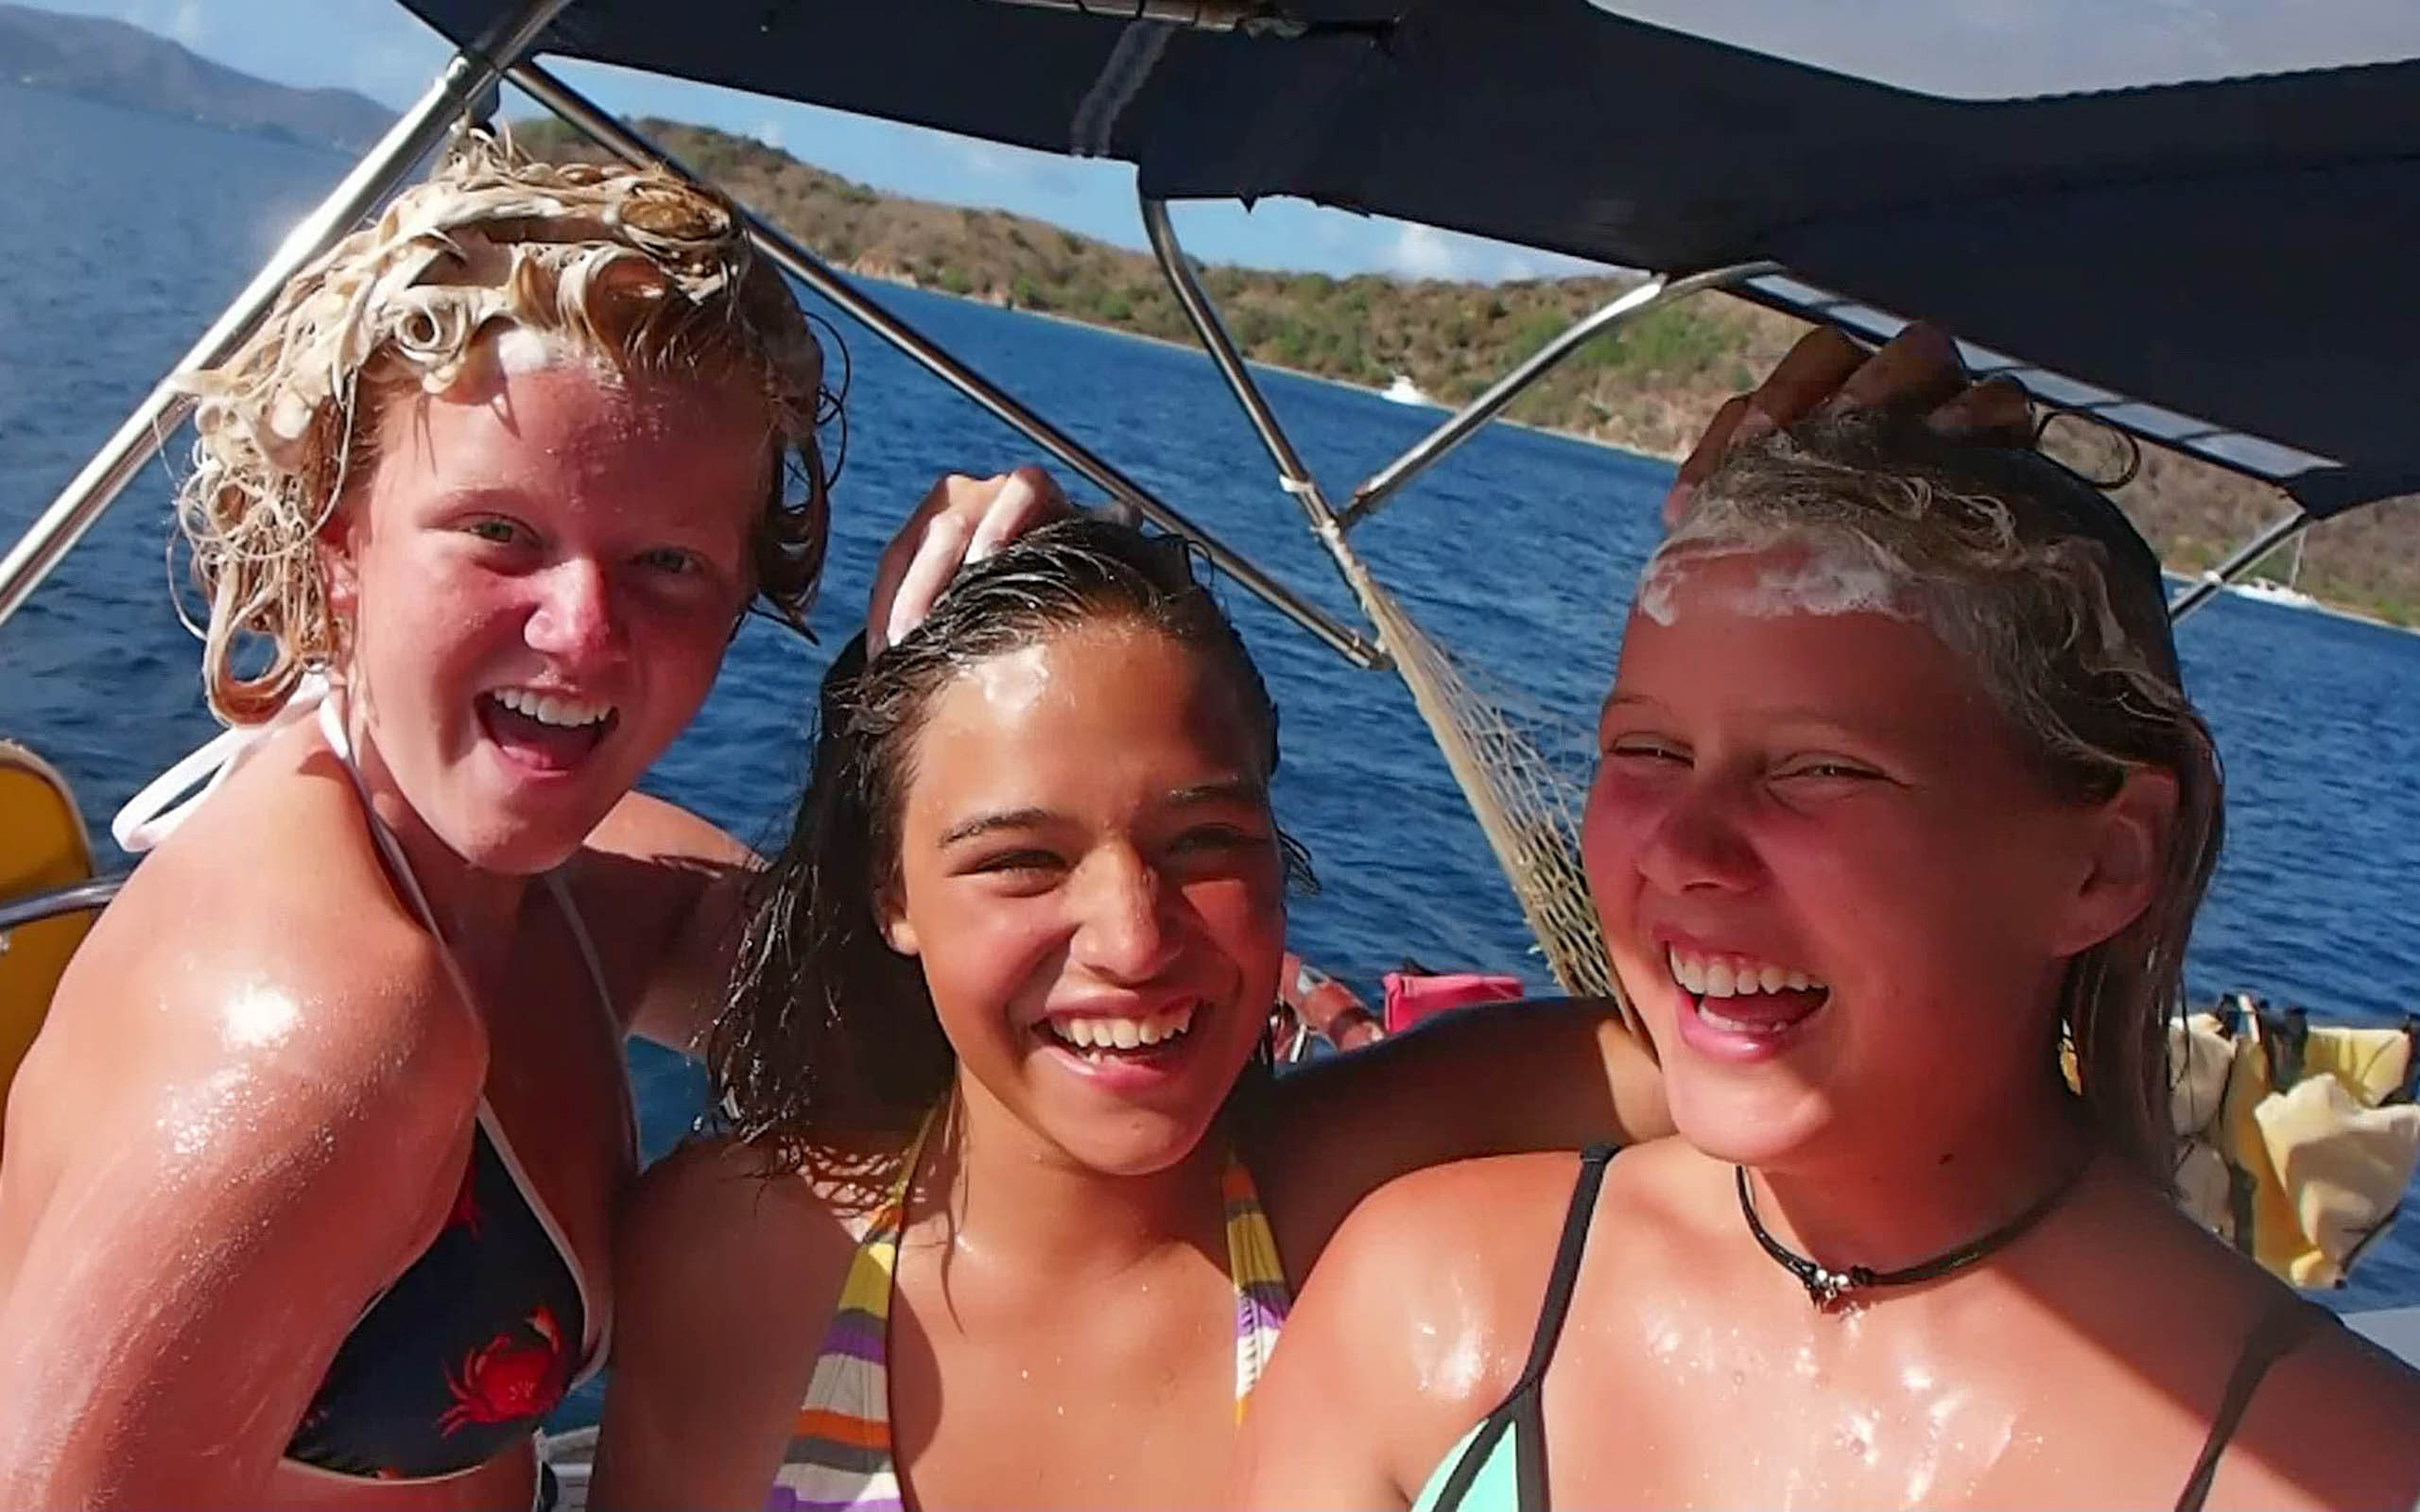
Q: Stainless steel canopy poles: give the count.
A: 5